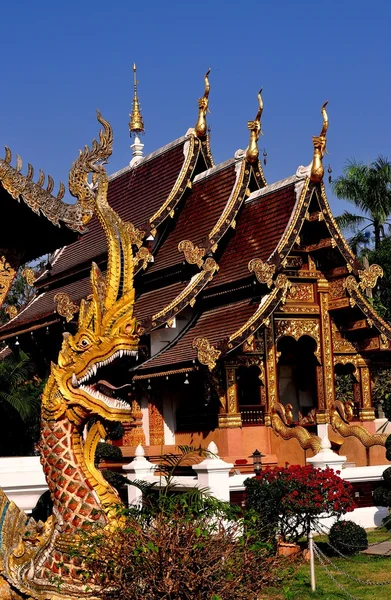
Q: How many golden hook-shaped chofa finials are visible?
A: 3